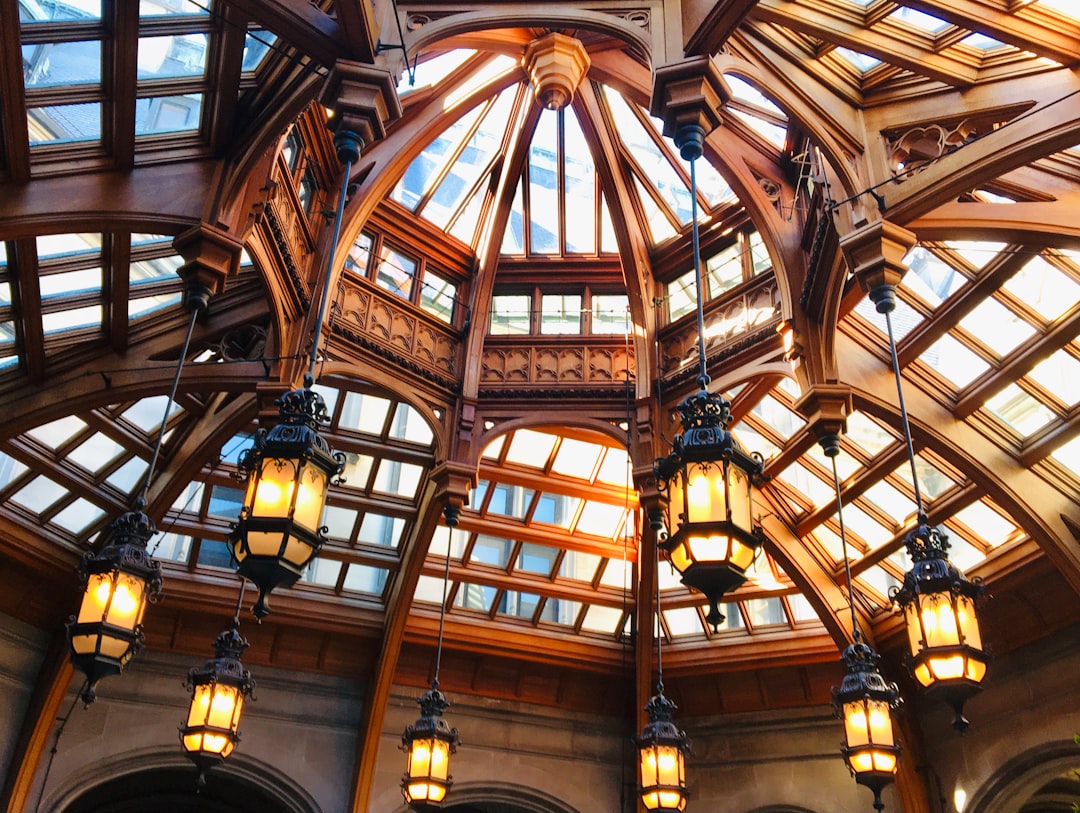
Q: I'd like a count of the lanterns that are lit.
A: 8